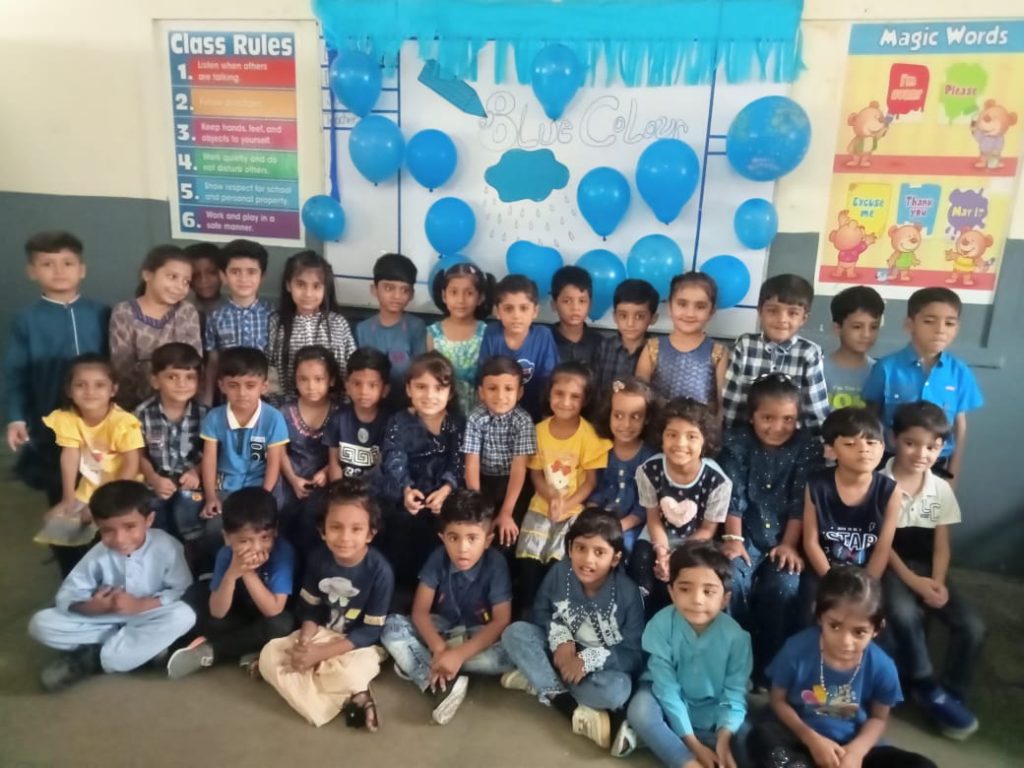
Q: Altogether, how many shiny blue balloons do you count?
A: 15